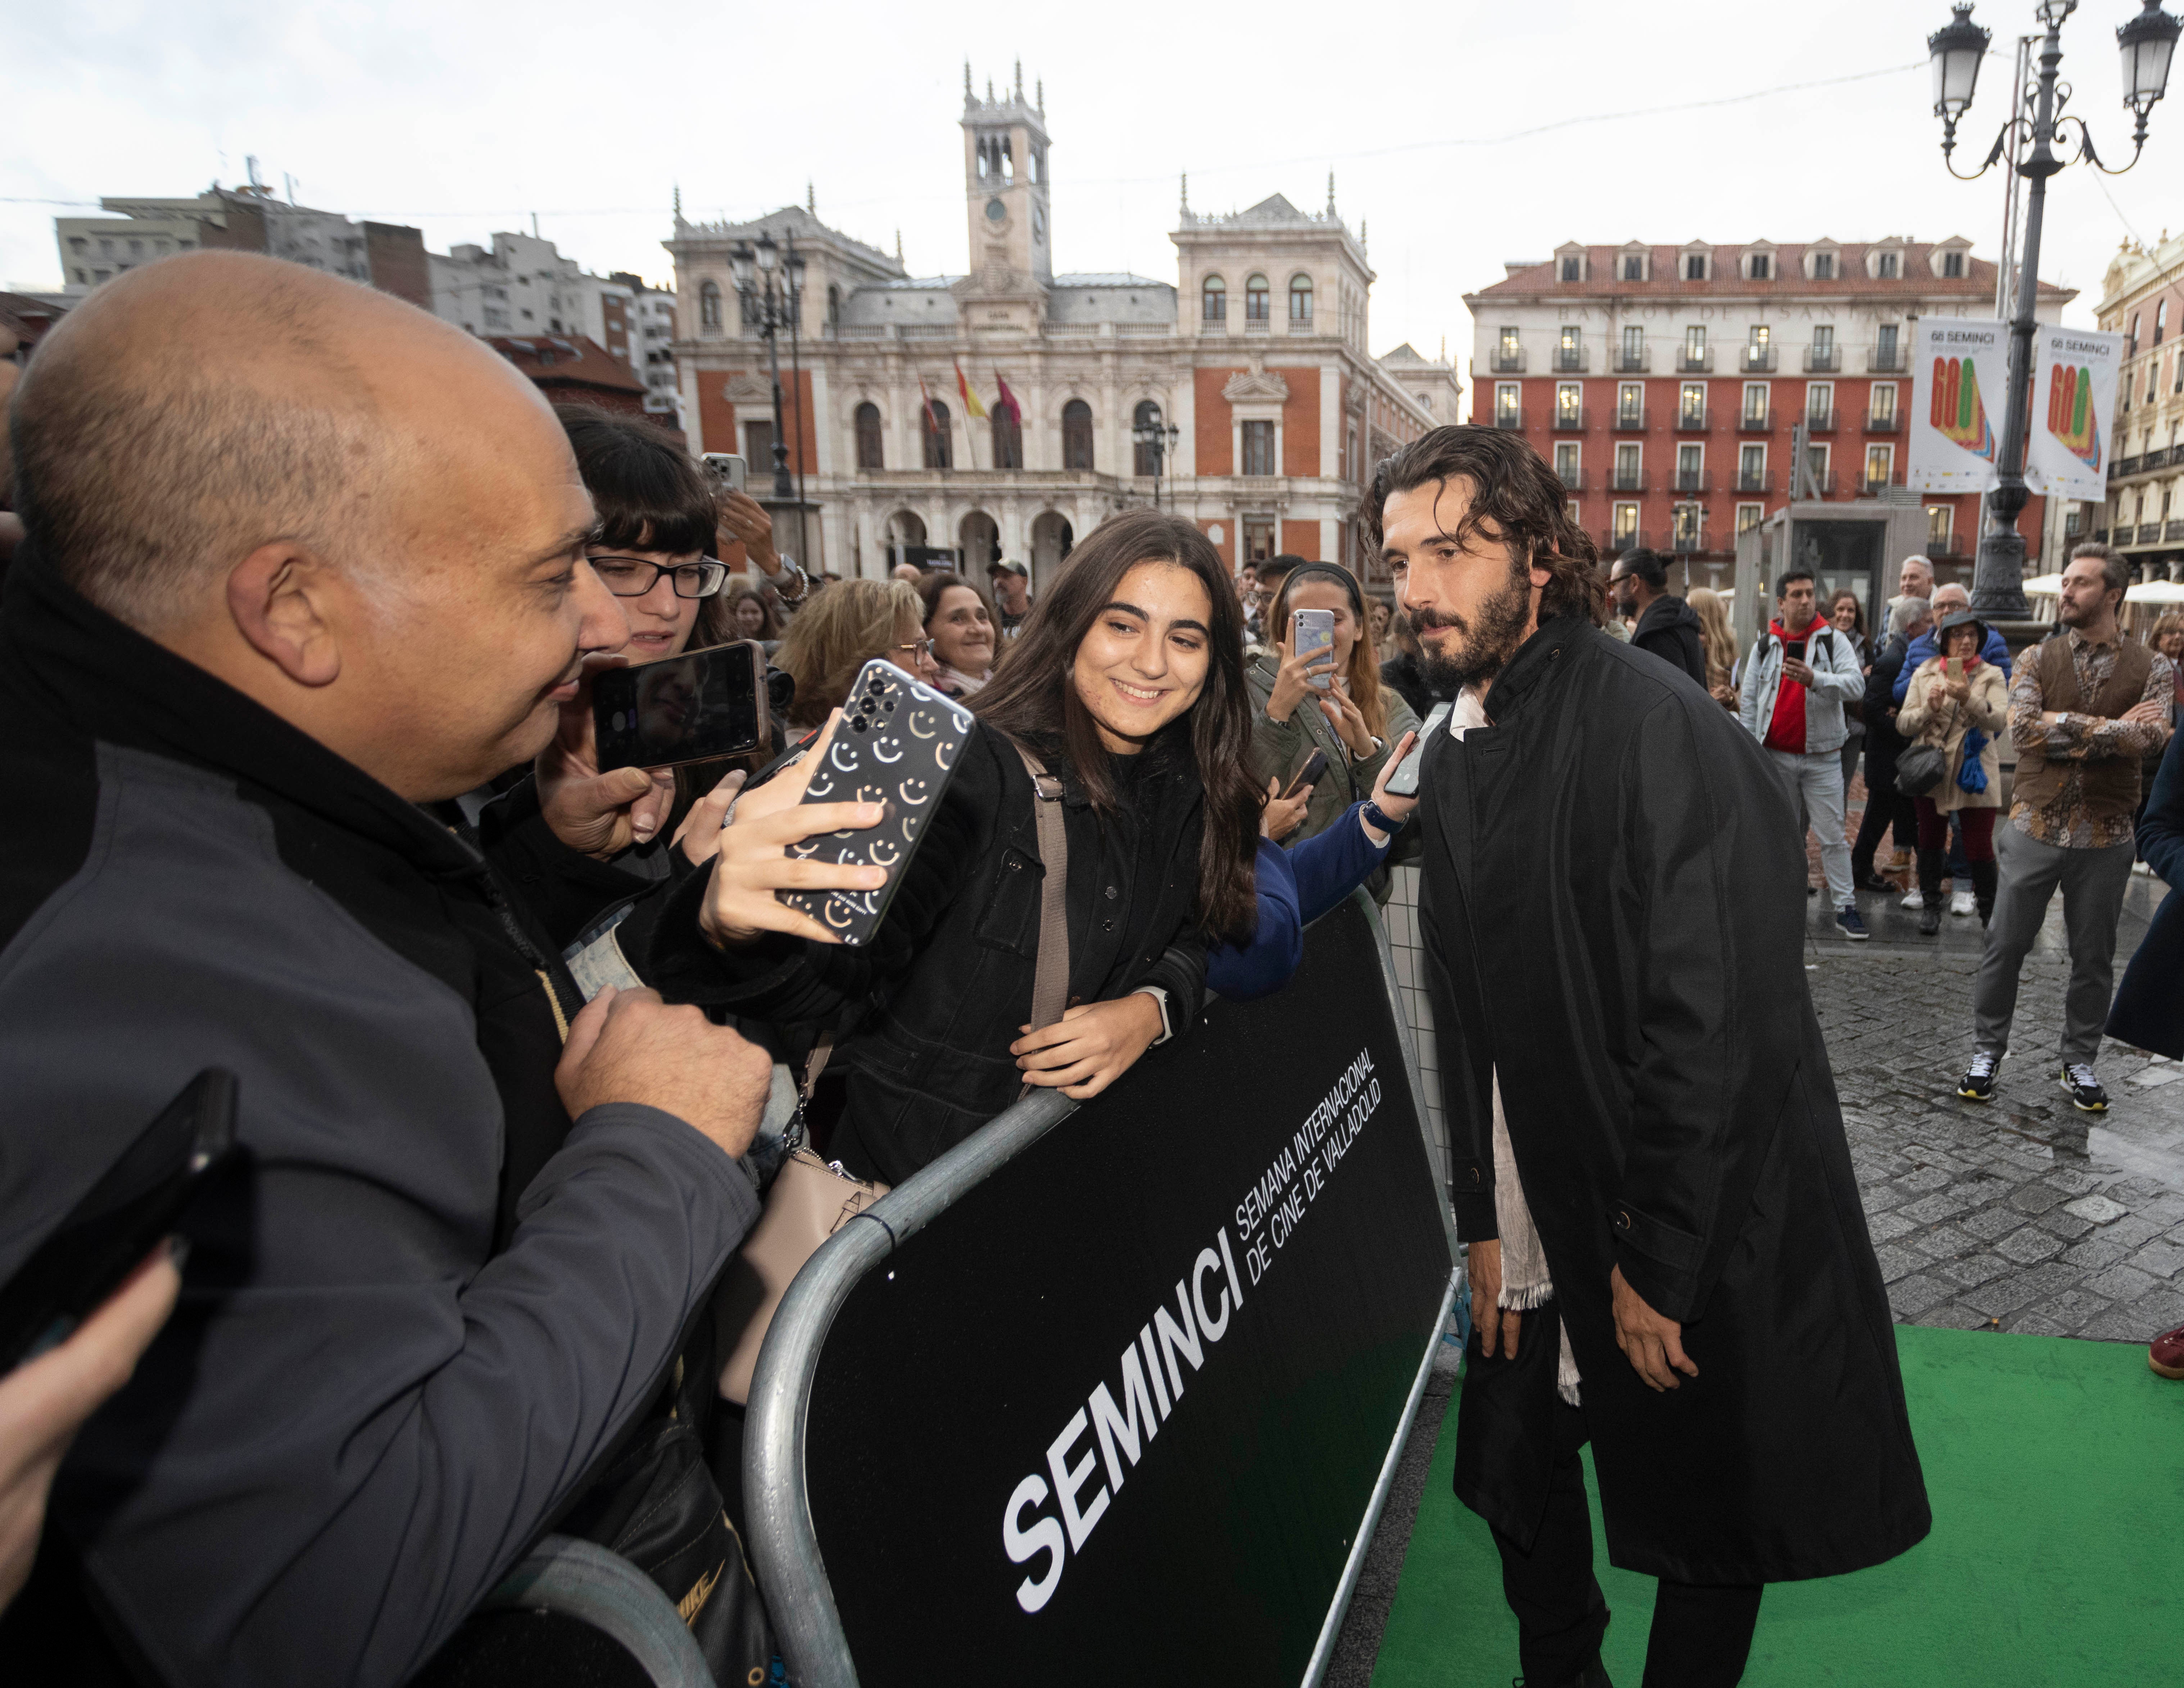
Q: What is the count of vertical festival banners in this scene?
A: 2